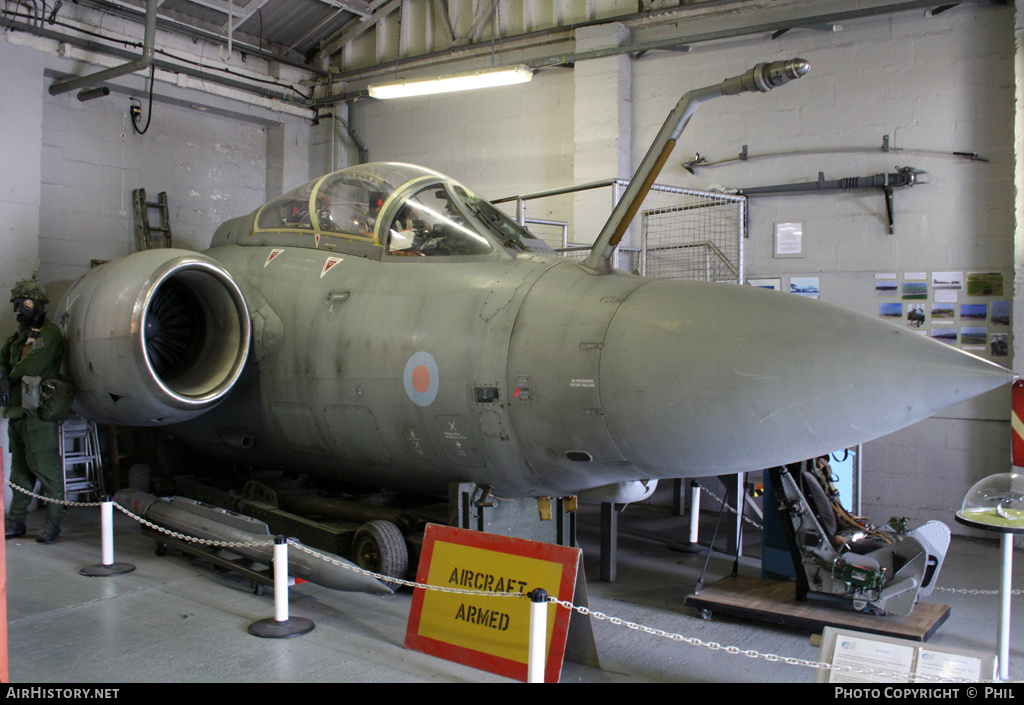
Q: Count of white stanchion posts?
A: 4